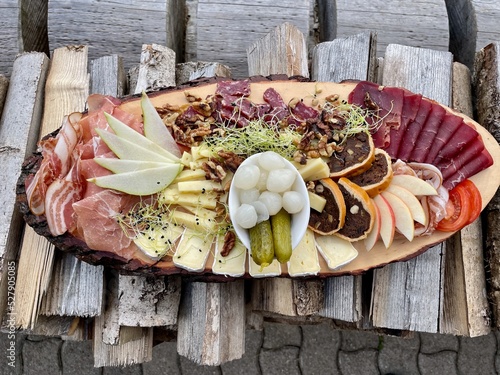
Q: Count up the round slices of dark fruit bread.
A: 4